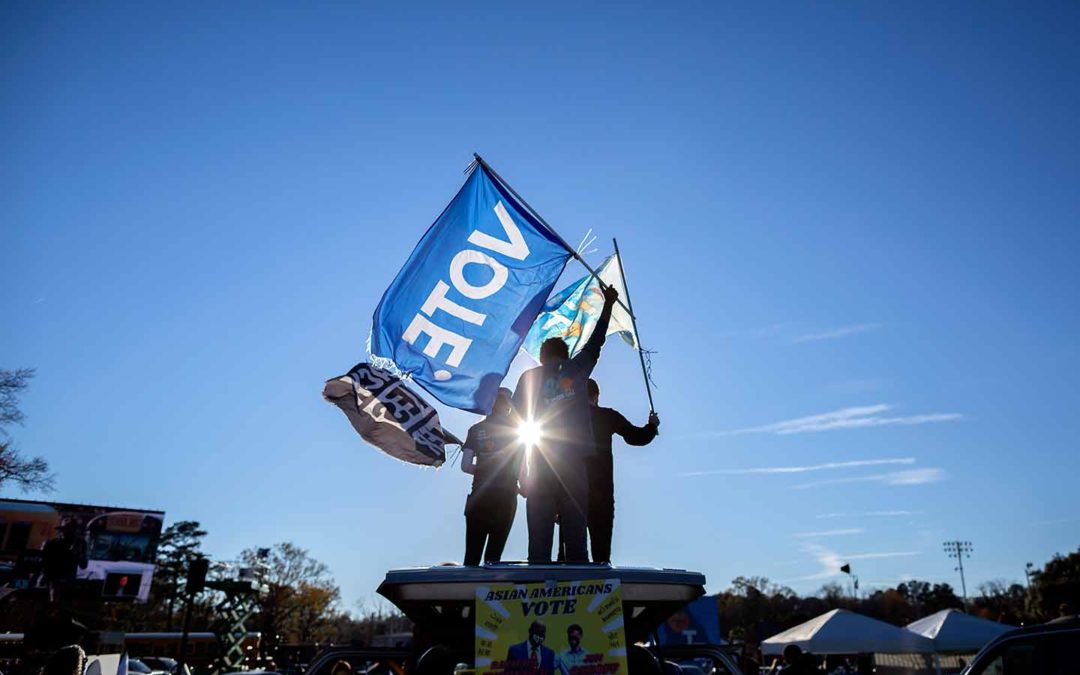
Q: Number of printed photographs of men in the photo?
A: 2